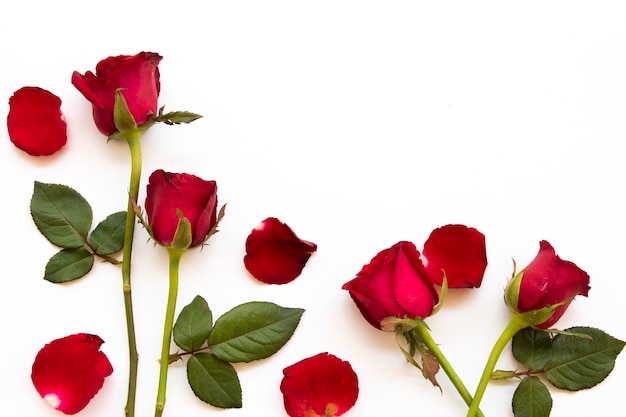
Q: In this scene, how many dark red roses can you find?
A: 4